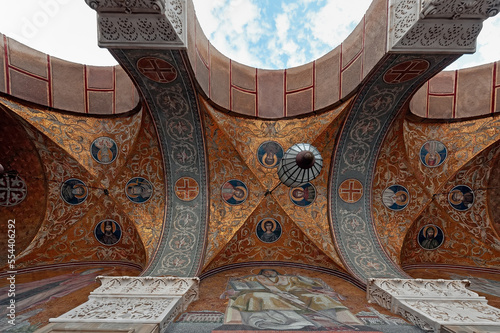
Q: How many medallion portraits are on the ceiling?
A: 12